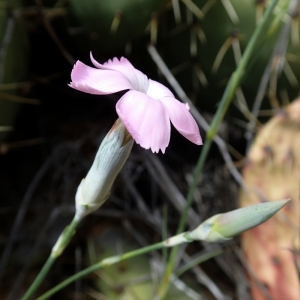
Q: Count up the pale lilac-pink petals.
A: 5